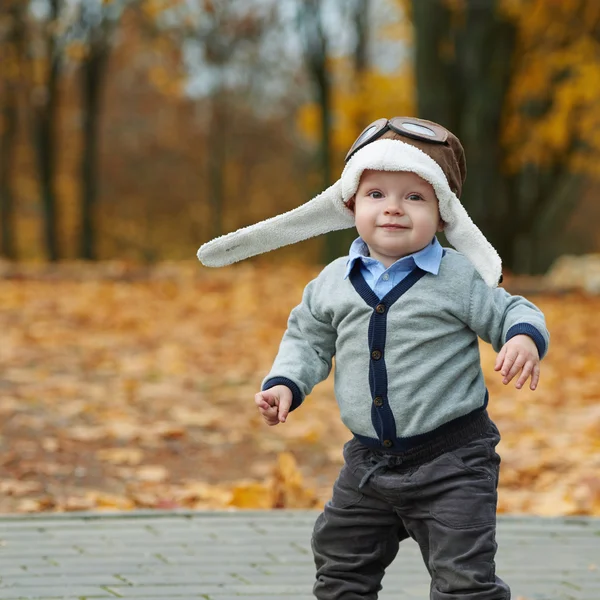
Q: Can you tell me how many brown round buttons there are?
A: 4